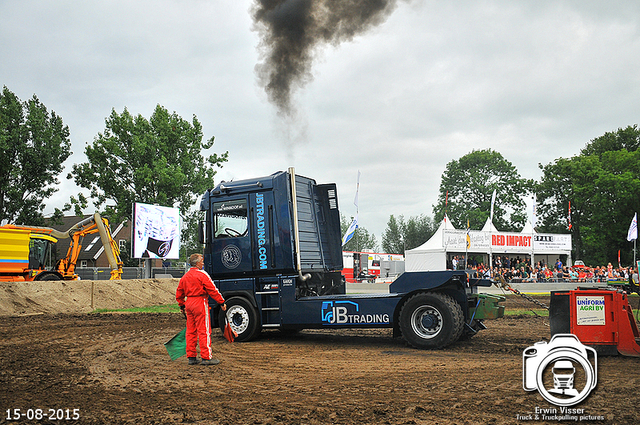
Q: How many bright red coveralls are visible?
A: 1